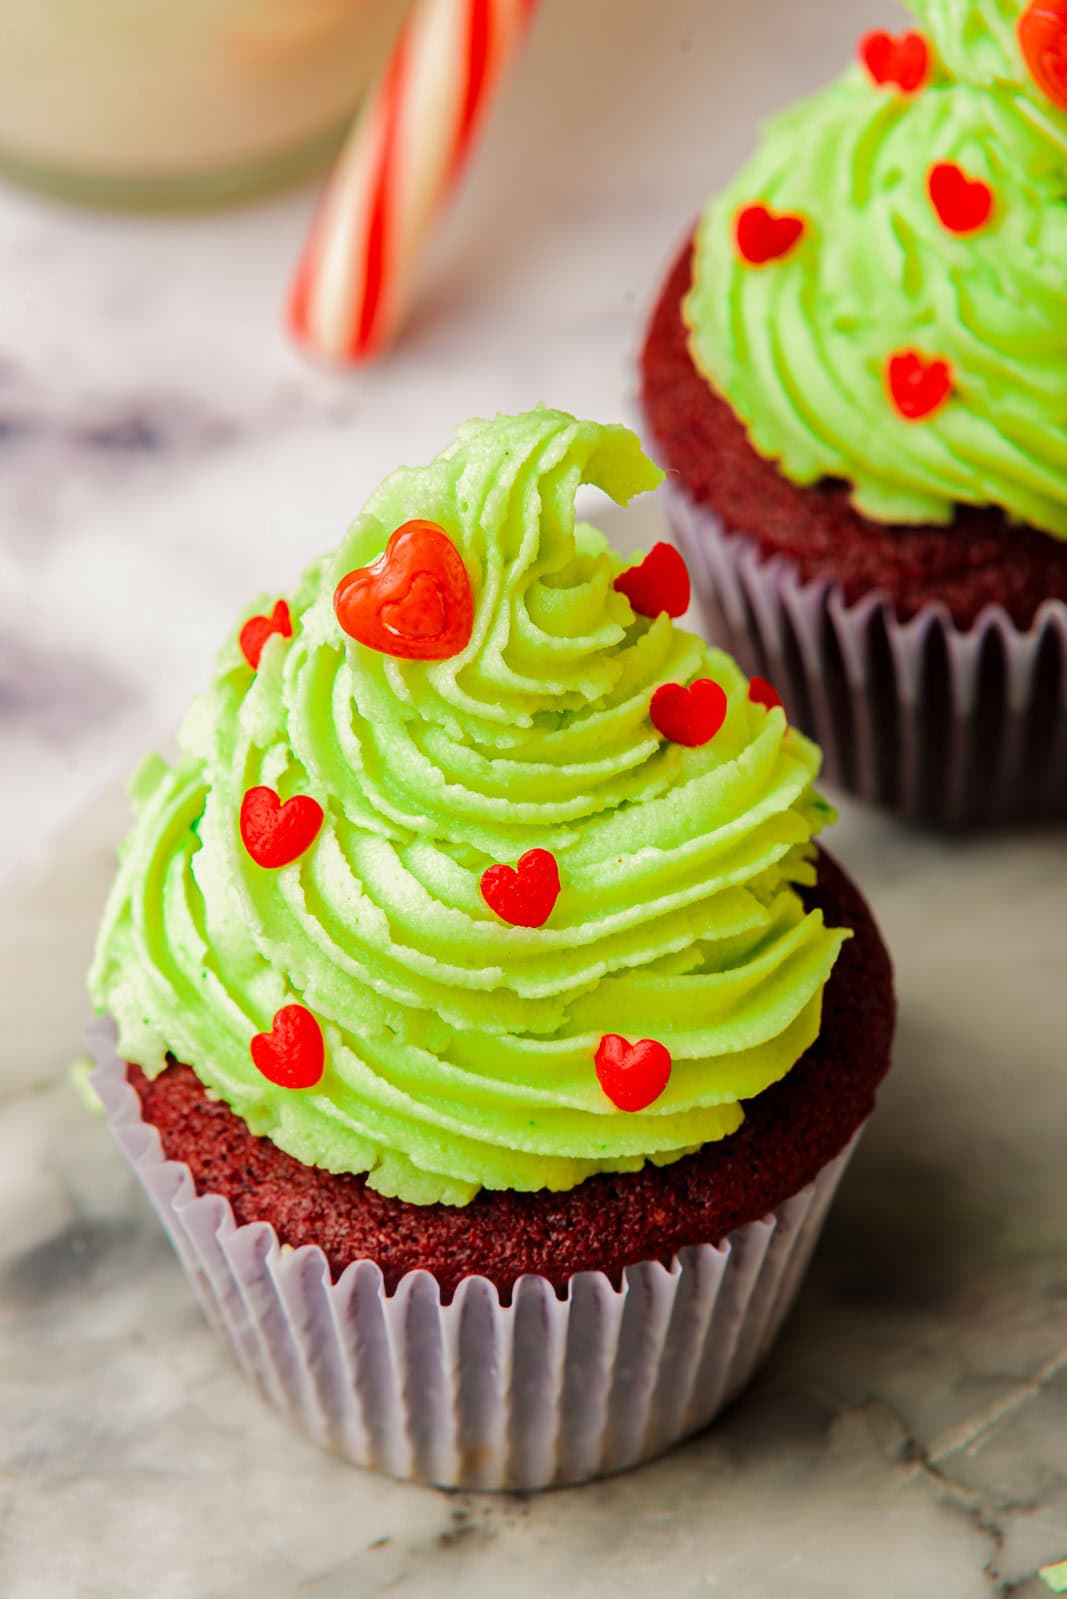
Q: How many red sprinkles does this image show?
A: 14